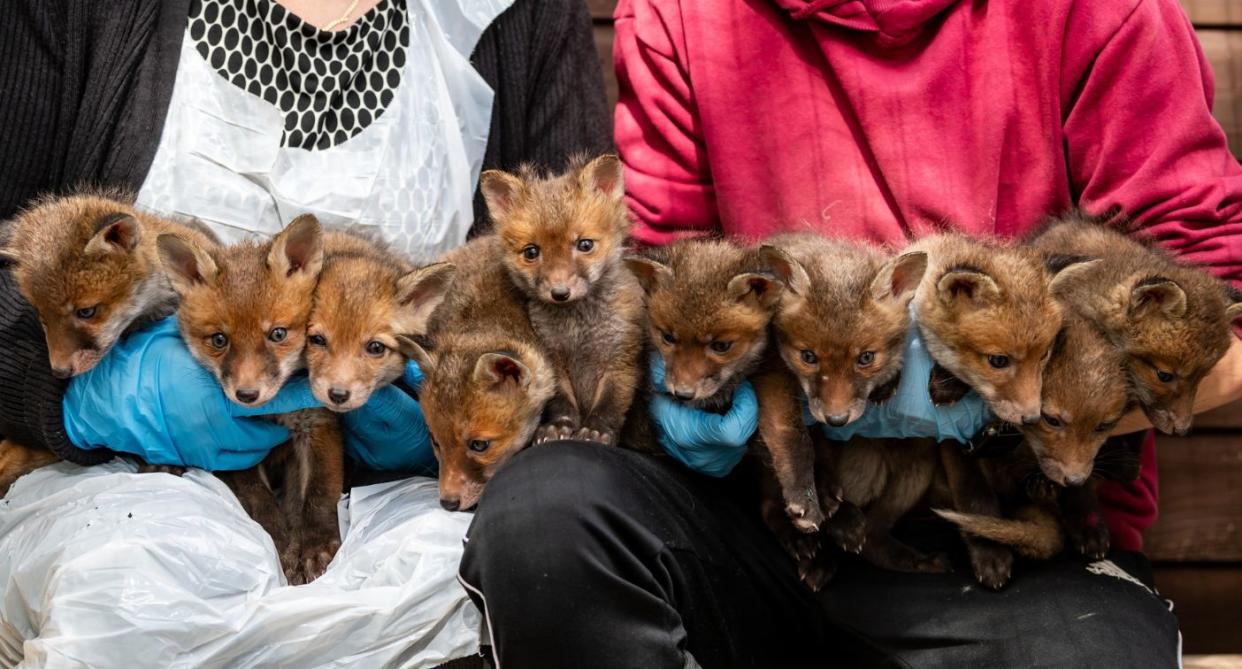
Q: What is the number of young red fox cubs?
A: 10